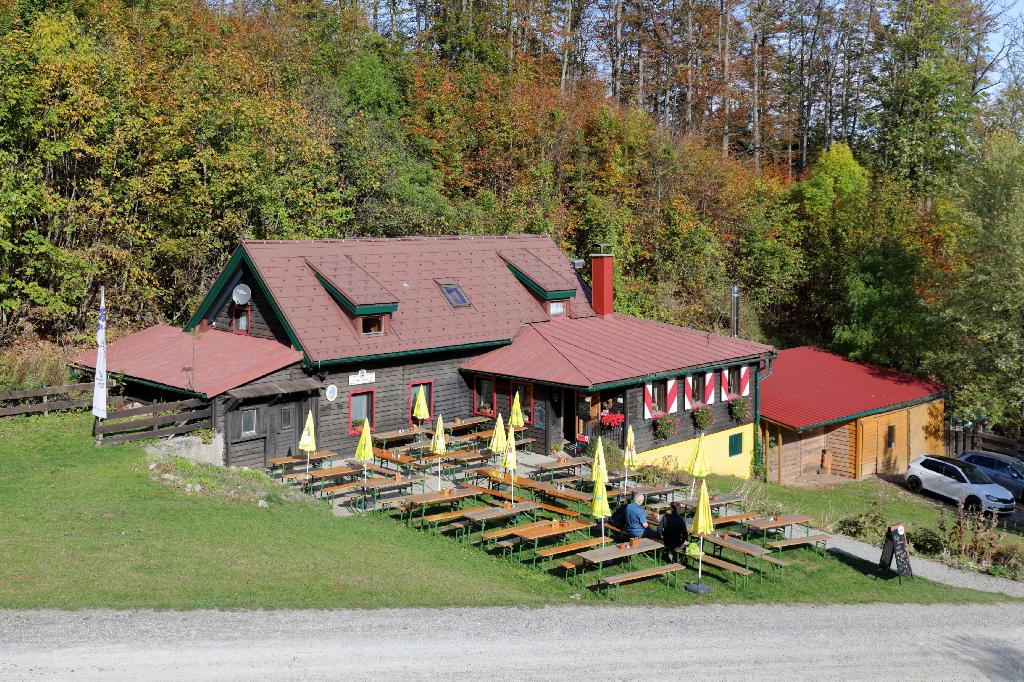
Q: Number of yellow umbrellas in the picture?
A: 12